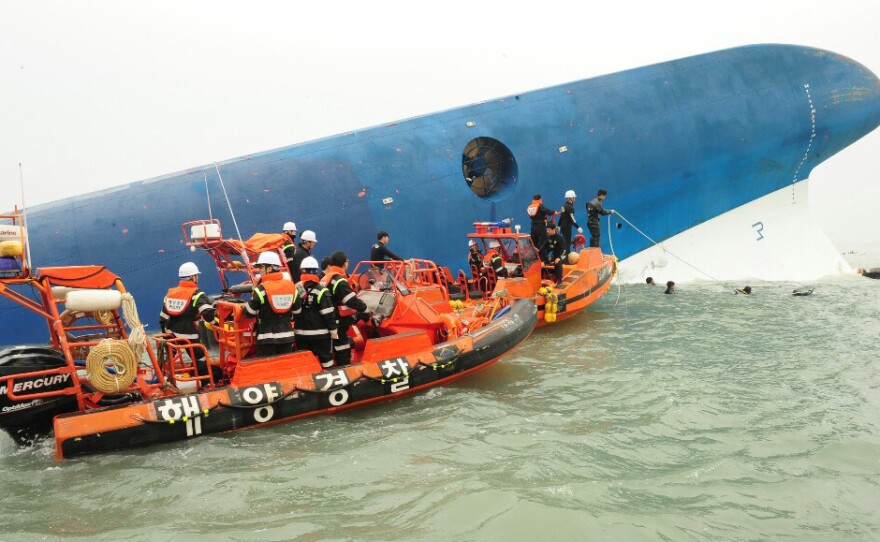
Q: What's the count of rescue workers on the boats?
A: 14